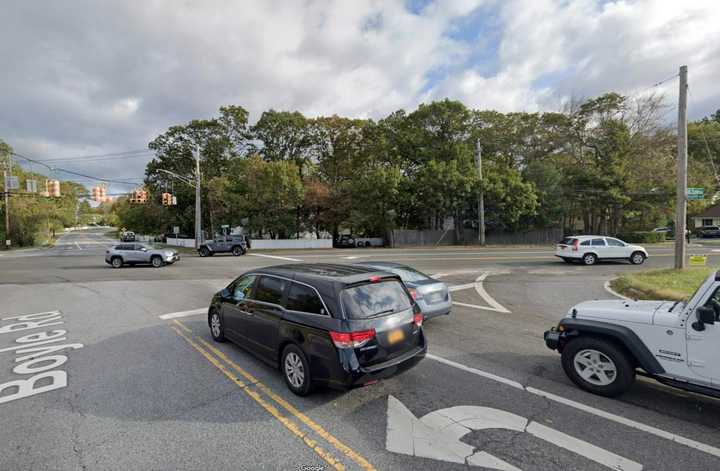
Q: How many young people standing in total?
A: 0